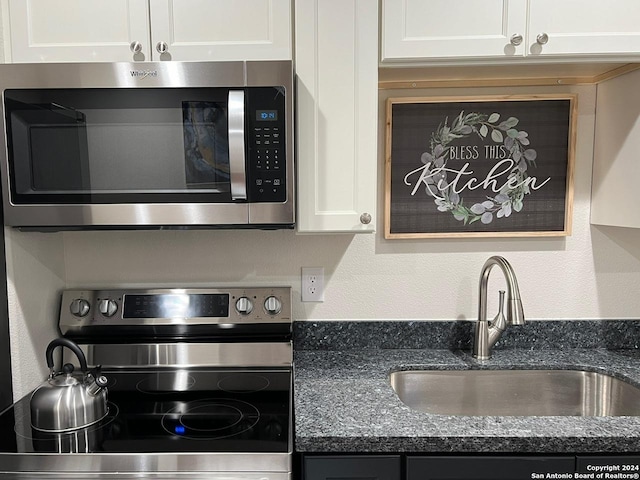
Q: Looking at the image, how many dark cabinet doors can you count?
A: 3